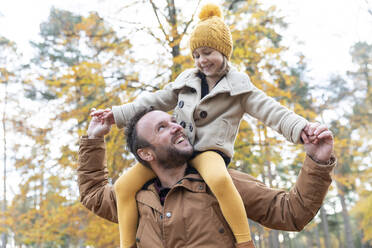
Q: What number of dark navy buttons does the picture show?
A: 4